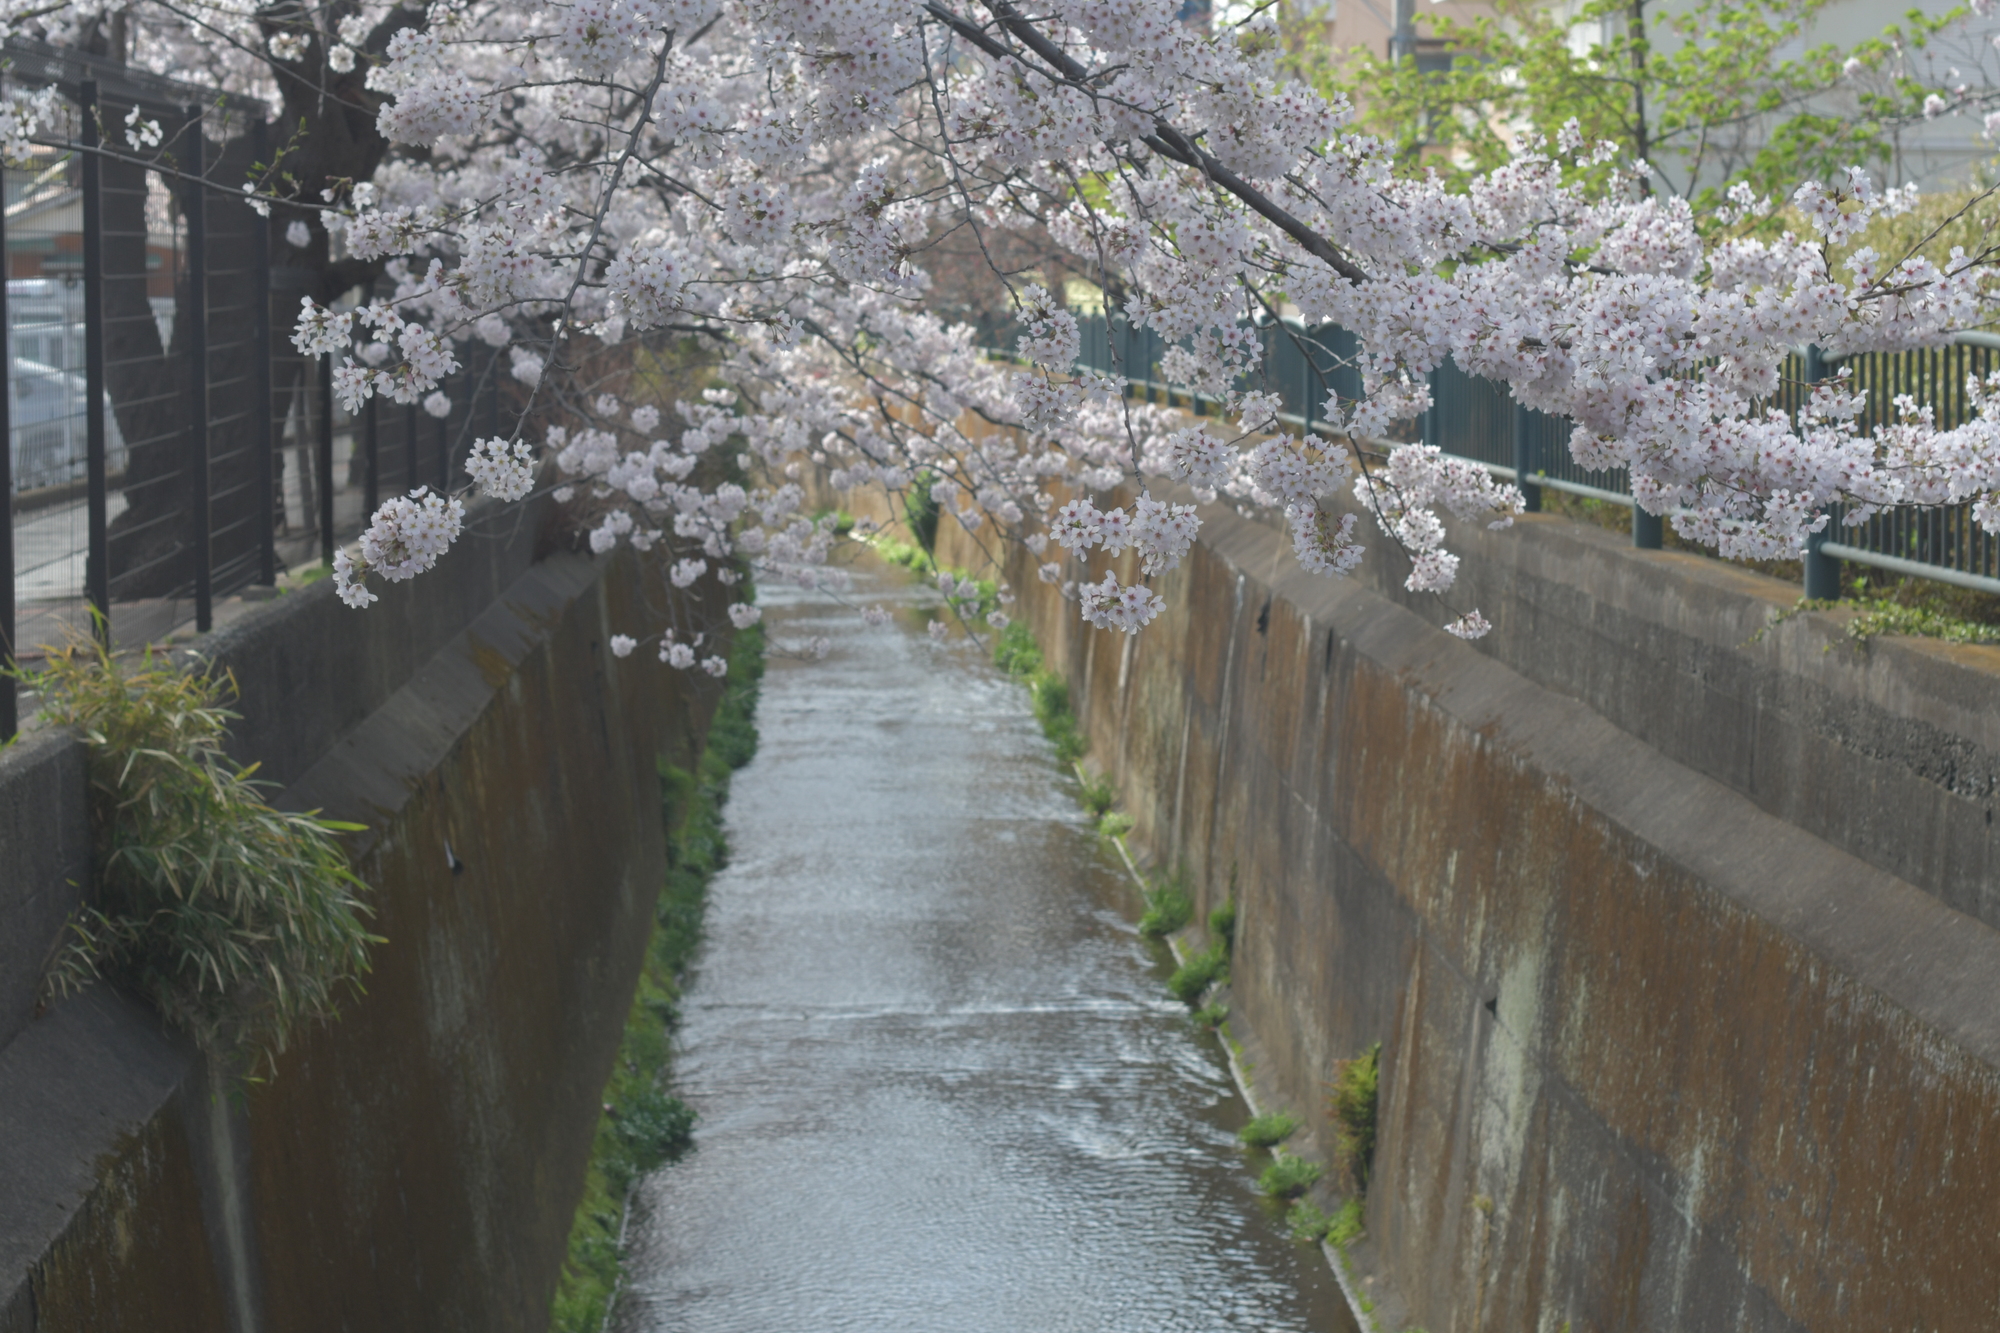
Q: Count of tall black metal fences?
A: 1